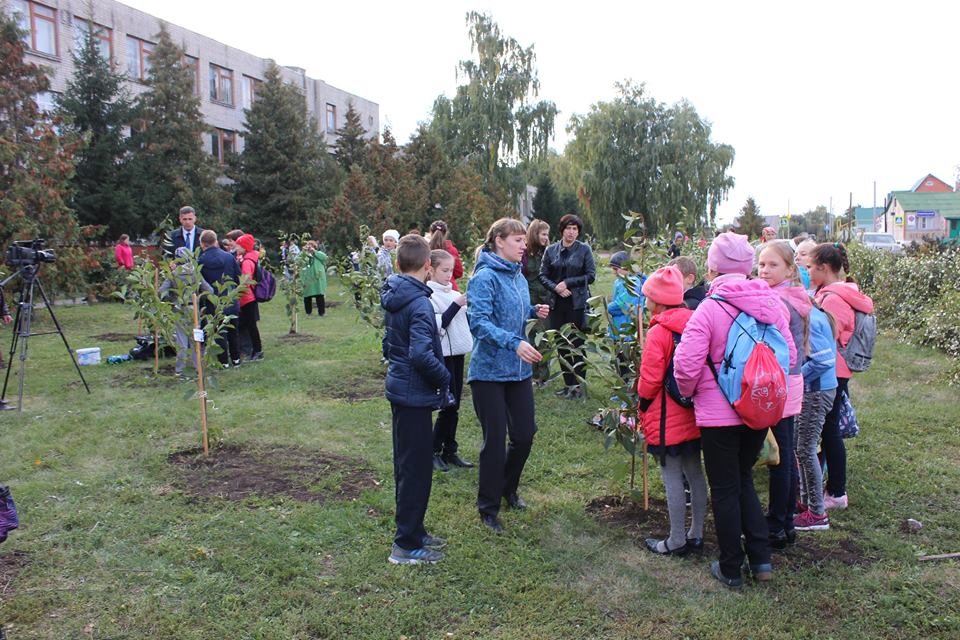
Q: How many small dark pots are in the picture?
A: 0